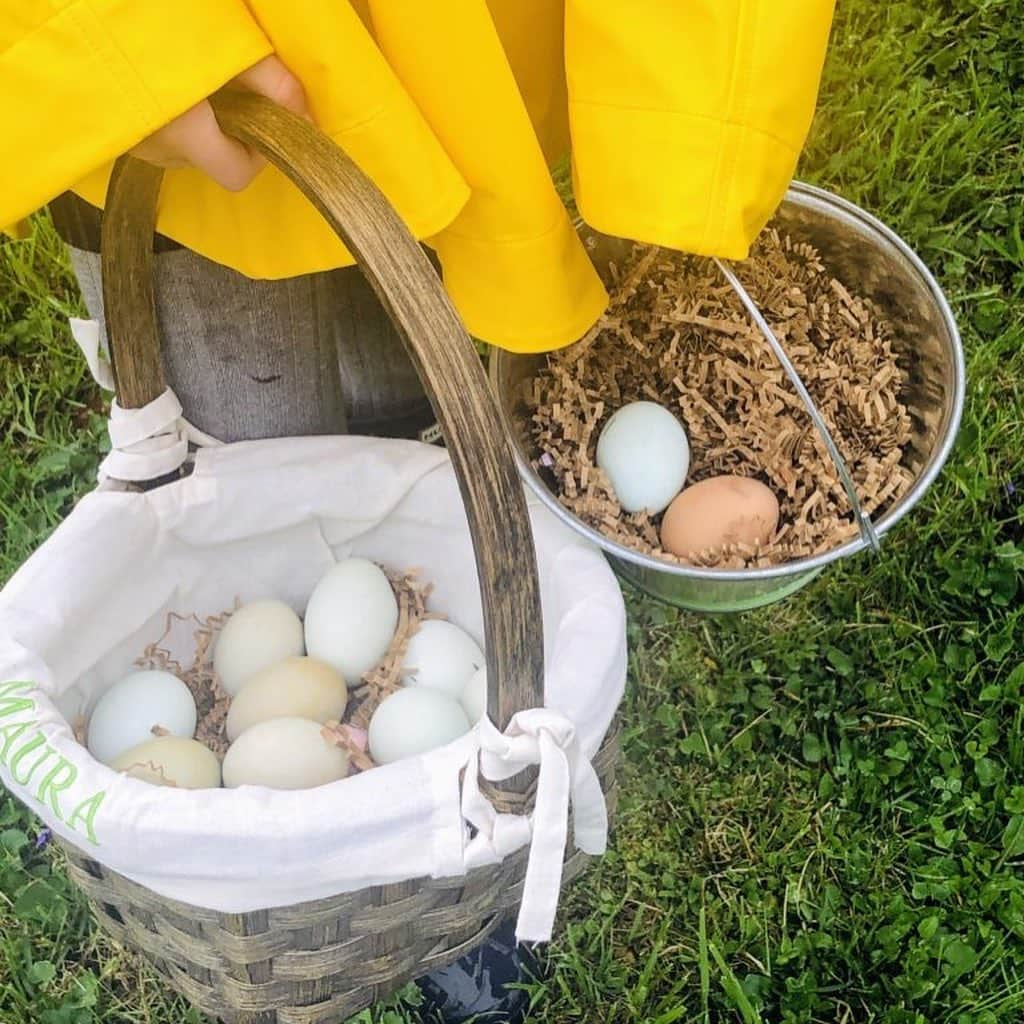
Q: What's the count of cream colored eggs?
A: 4